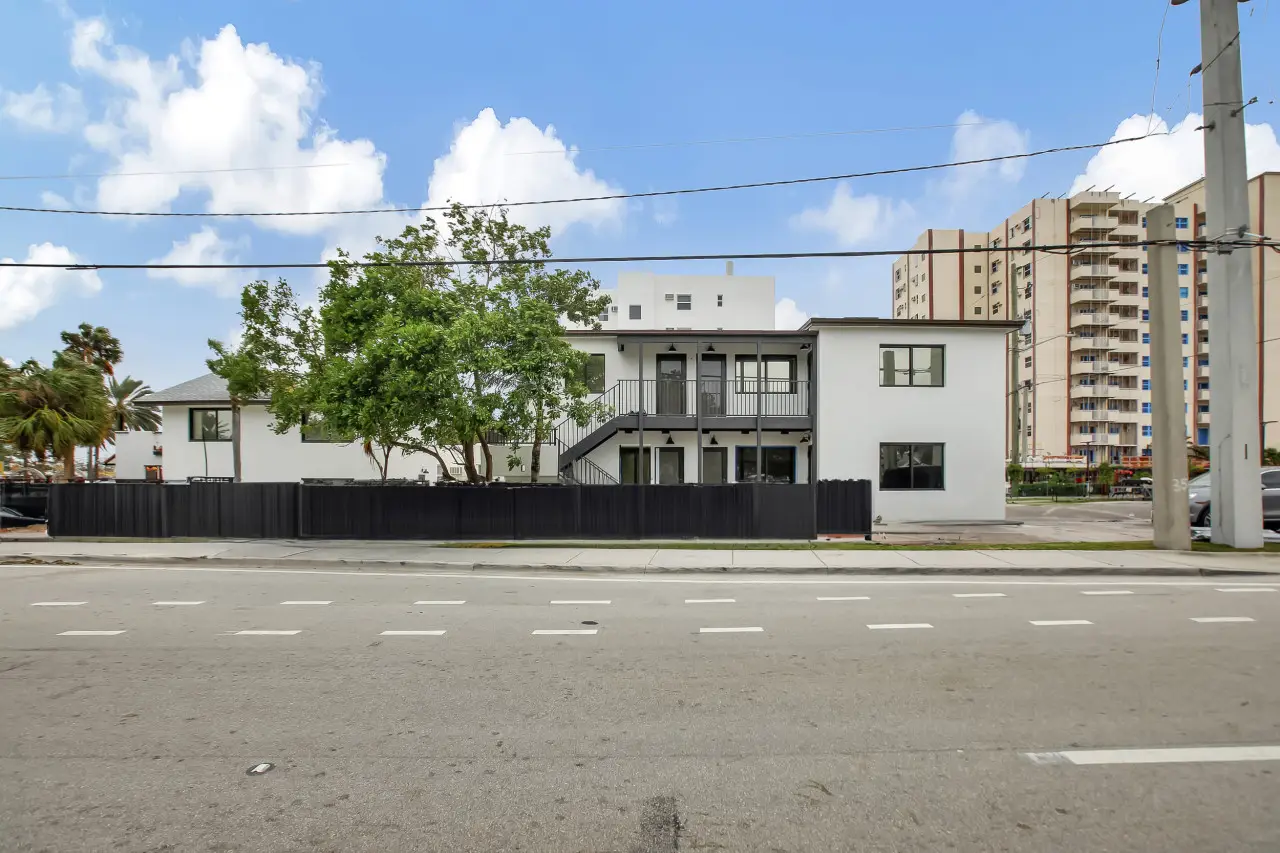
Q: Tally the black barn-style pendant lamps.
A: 6